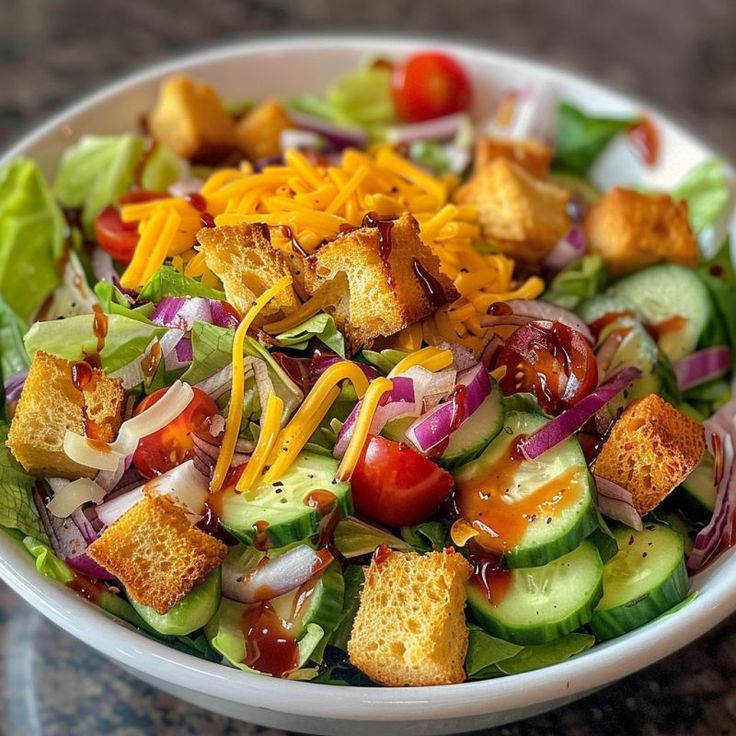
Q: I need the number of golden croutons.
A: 11